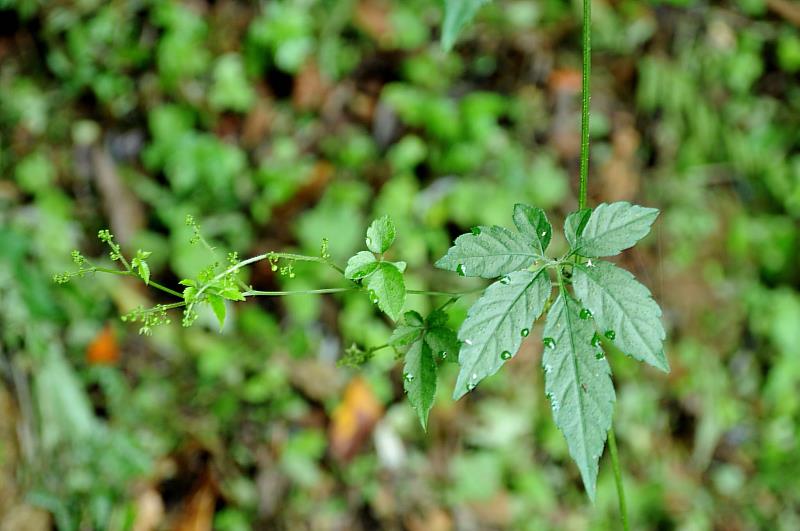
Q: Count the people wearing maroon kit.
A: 0